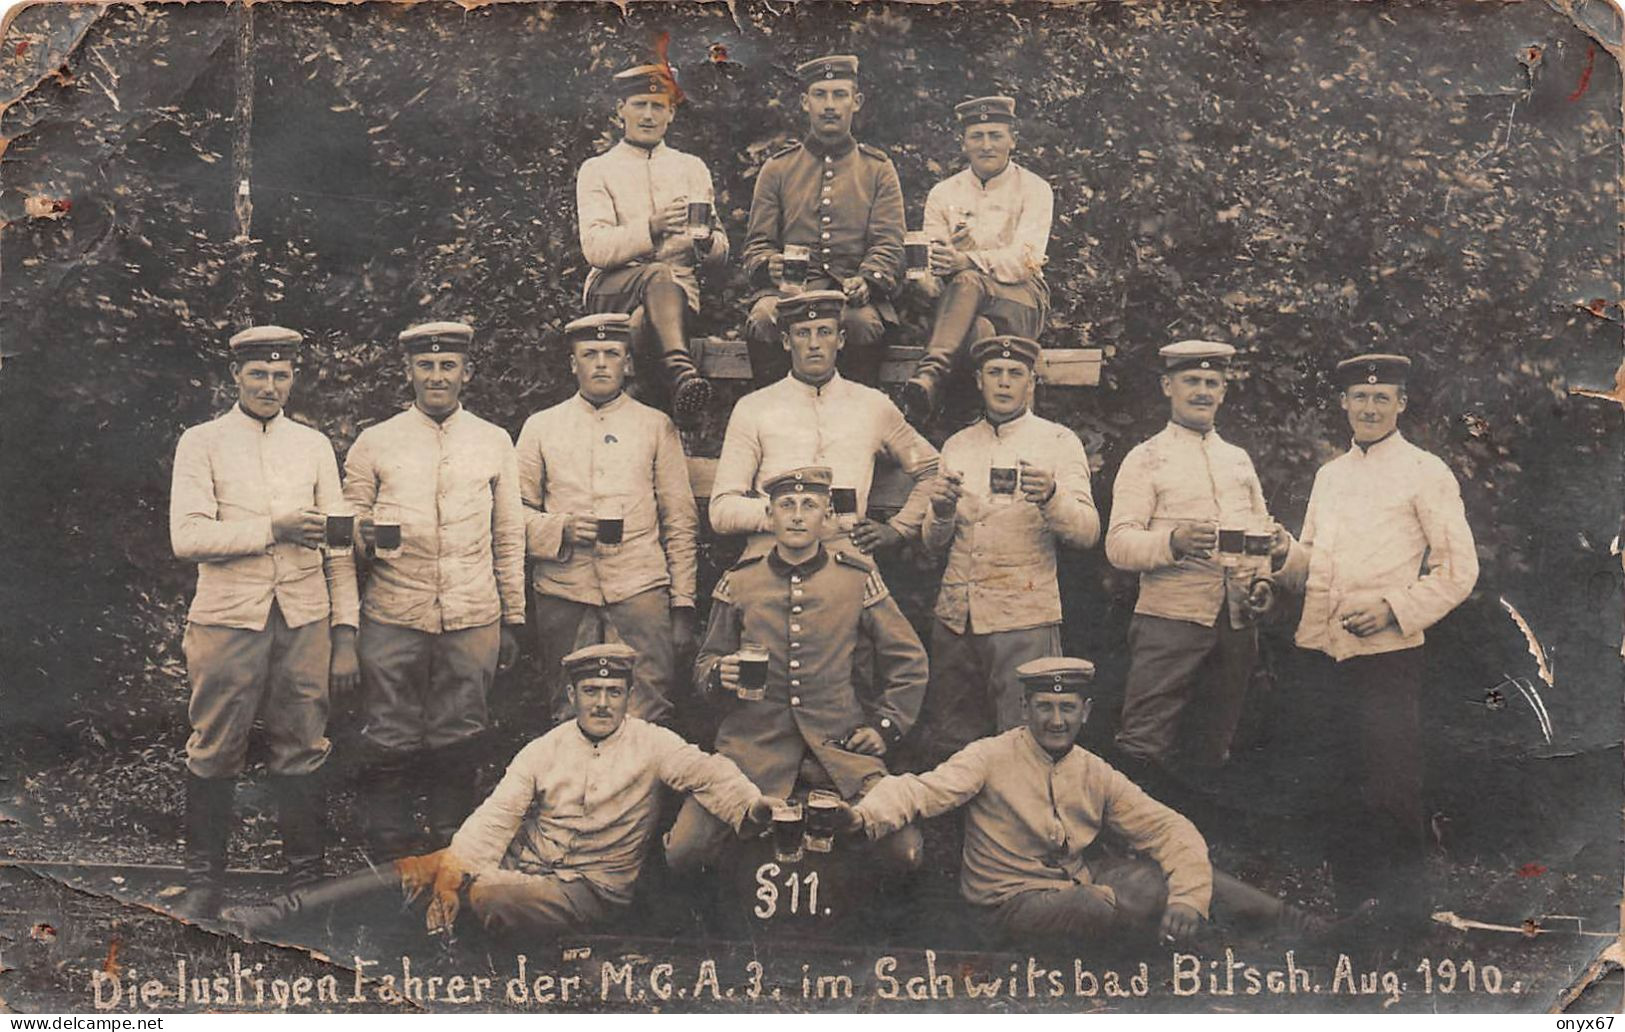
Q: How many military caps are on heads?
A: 13